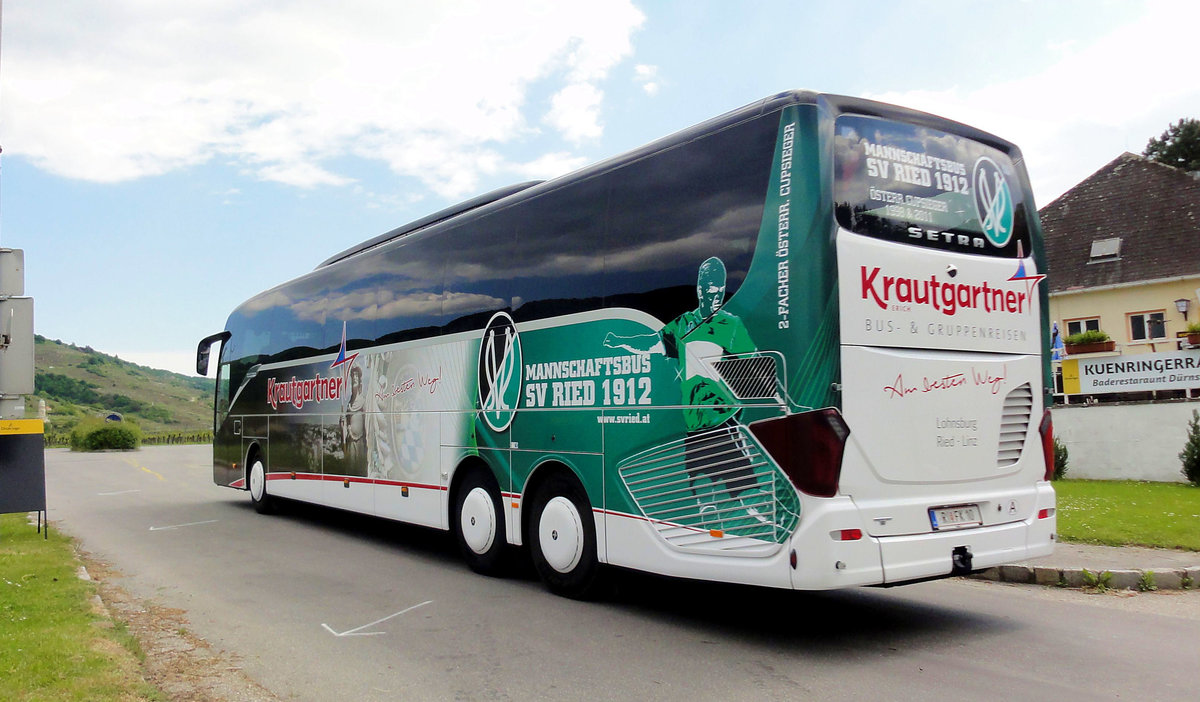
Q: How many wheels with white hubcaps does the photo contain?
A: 3